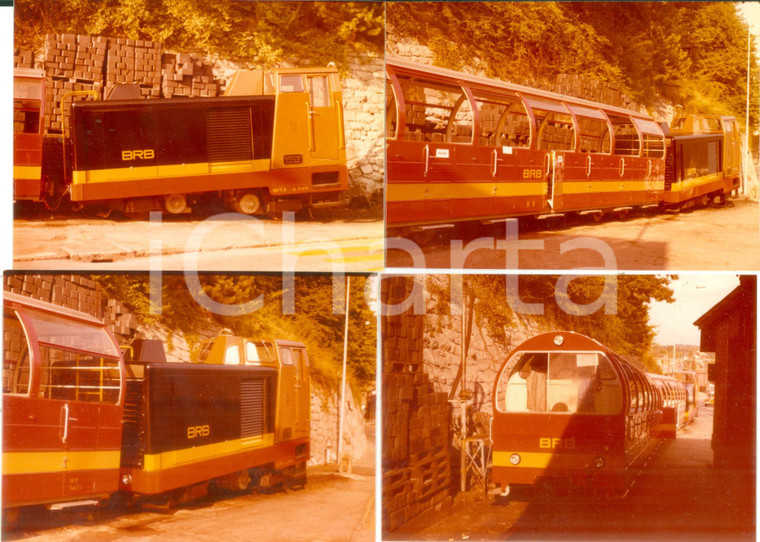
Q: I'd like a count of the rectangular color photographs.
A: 4